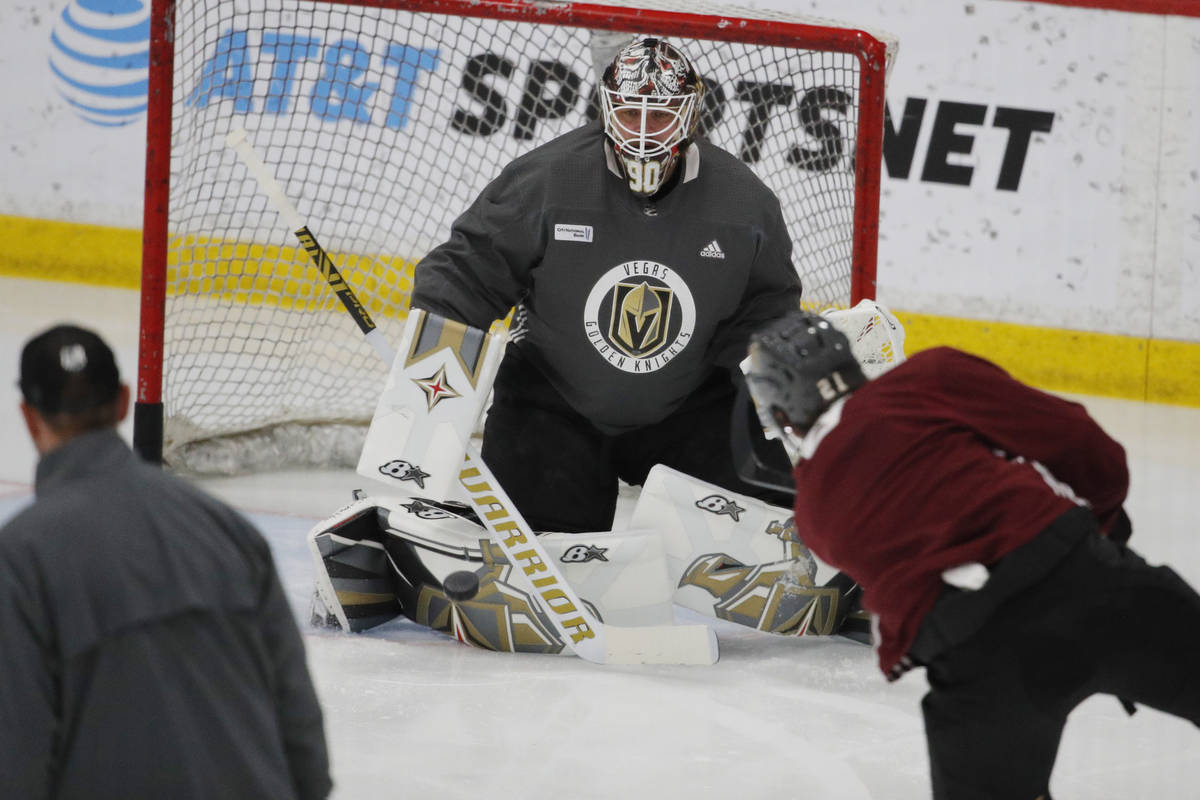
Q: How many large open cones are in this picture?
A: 0